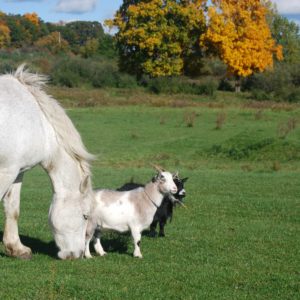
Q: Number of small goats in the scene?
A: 2